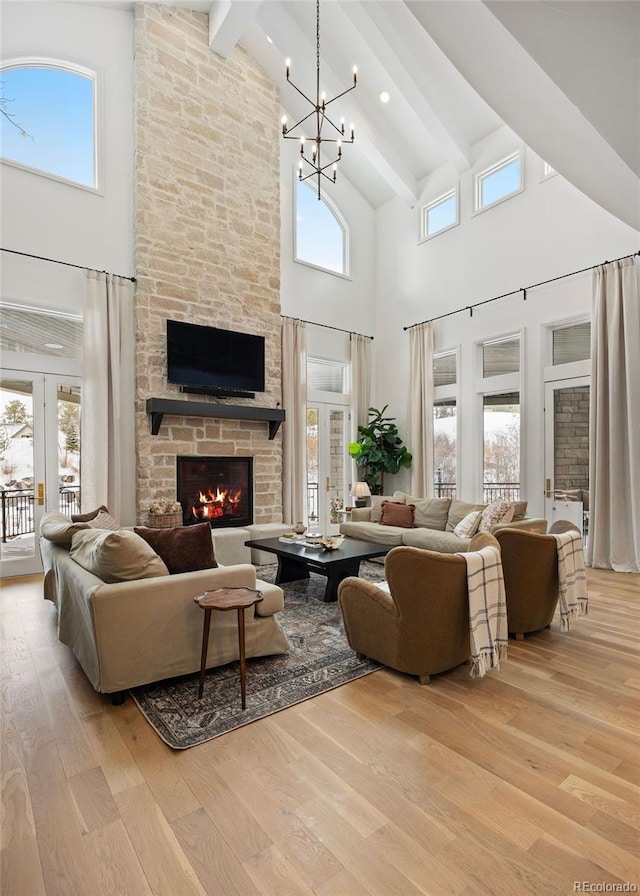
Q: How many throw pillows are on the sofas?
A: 7